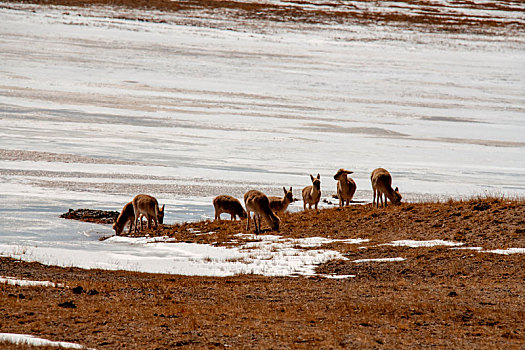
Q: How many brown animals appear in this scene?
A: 8